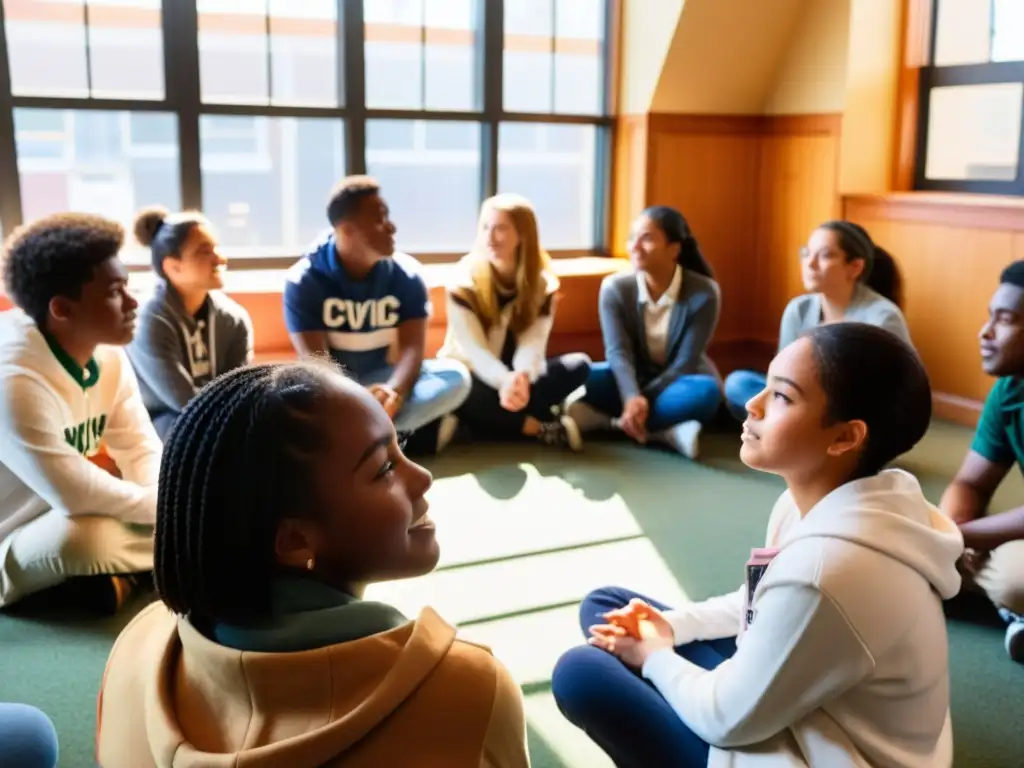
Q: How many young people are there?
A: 9